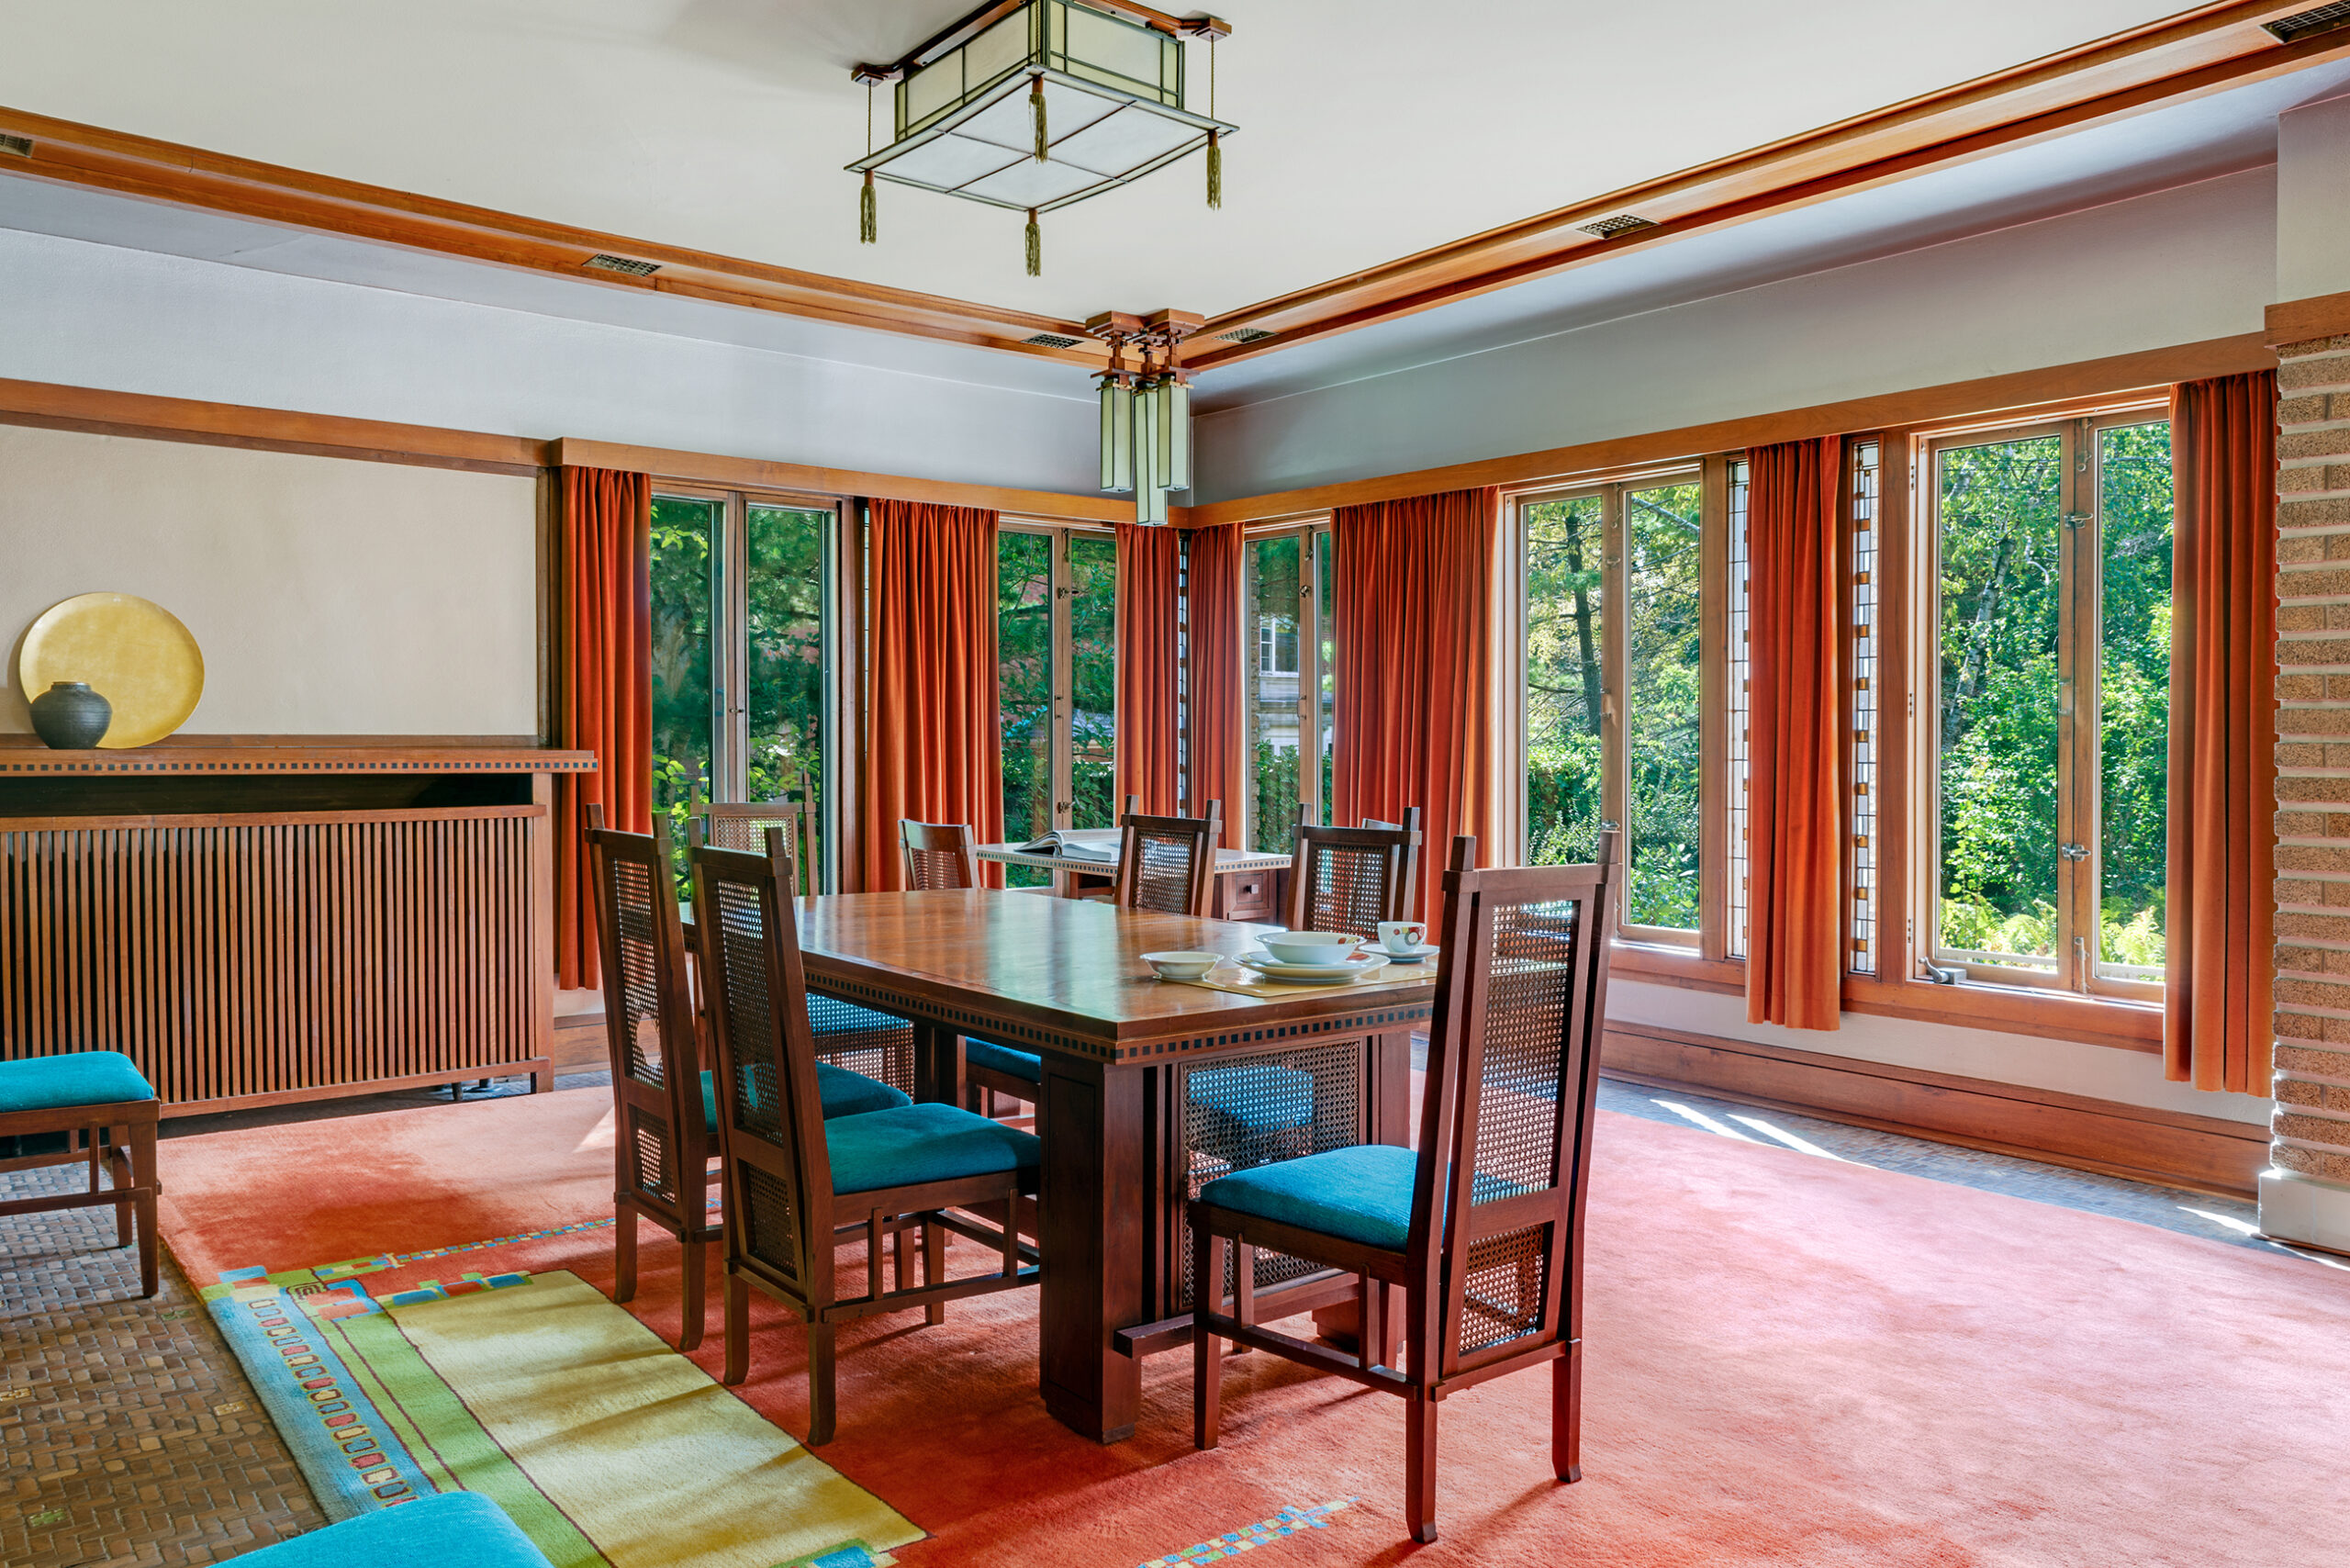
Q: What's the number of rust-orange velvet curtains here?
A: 7